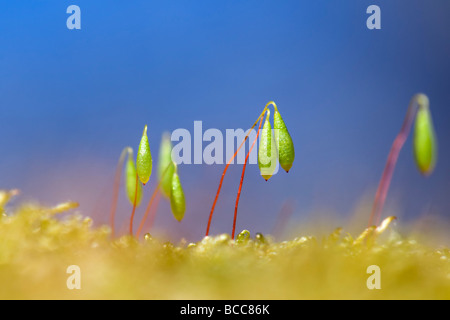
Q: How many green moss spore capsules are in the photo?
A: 7